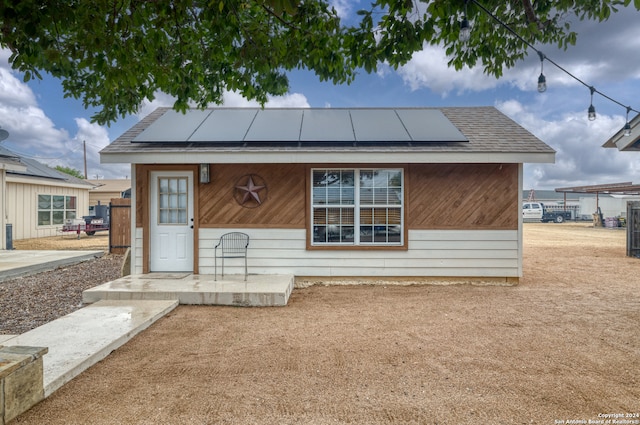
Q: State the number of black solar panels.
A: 6